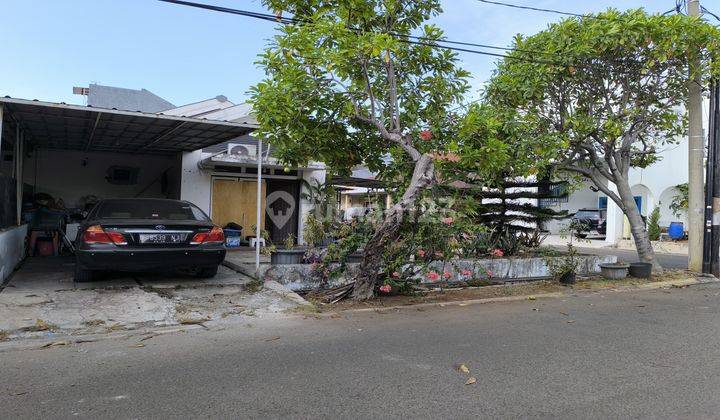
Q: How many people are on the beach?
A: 0